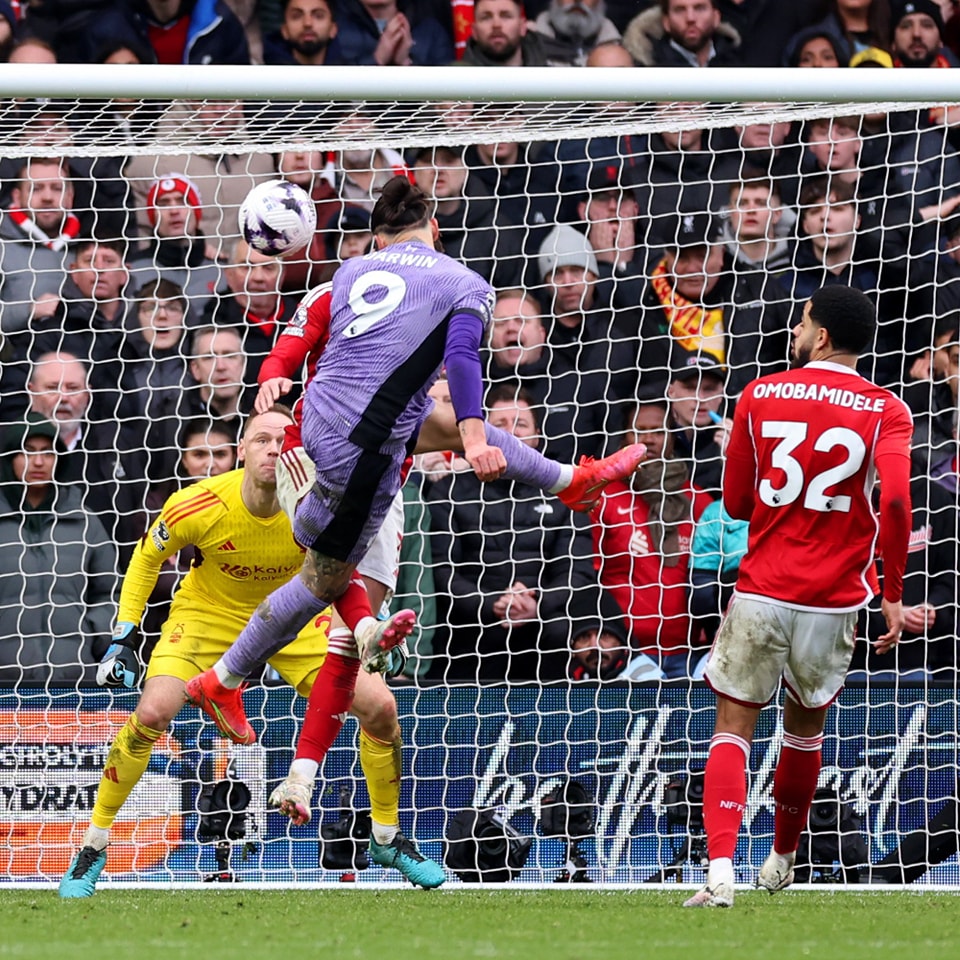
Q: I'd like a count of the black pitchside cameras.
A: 6